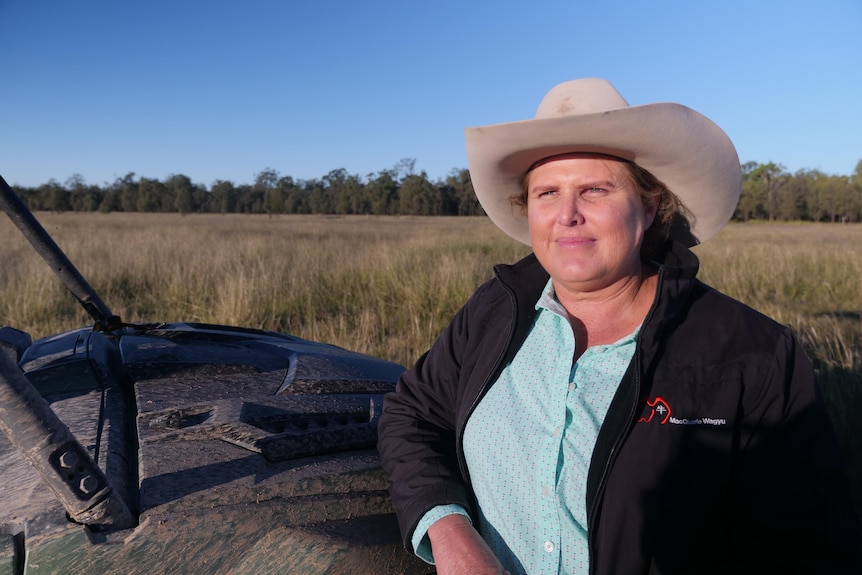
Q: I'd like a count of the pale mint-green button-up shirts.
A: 1